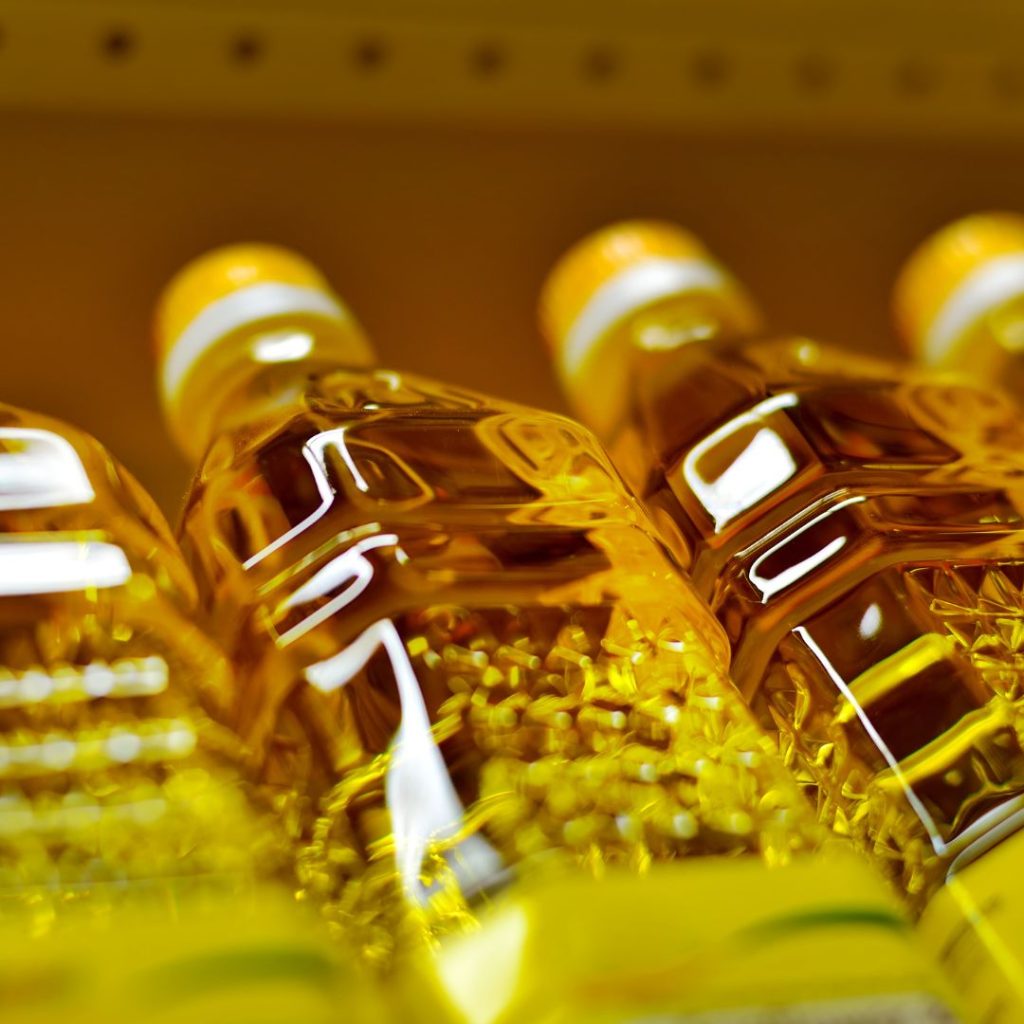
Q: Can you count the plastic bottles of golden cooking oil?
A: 4